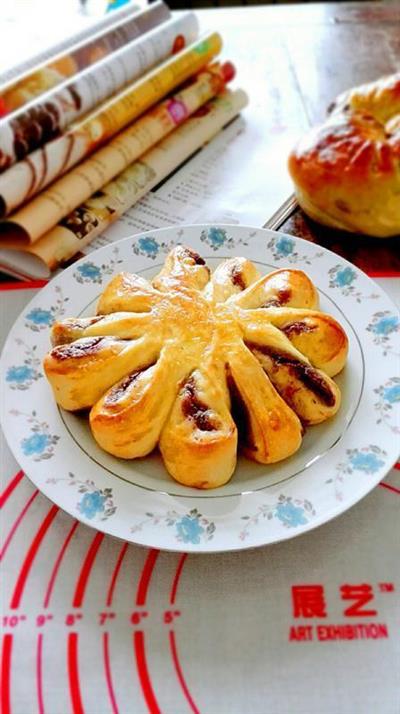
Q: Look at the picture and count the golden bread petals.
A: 11